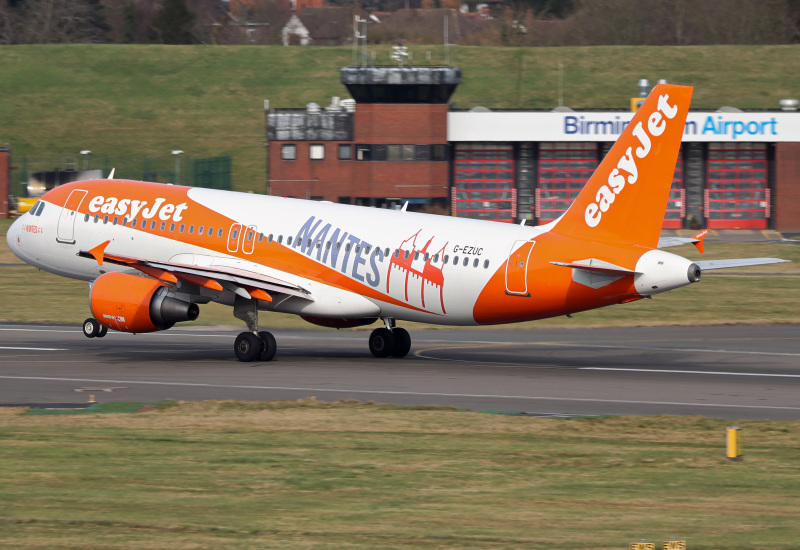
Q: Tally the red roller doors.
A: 4